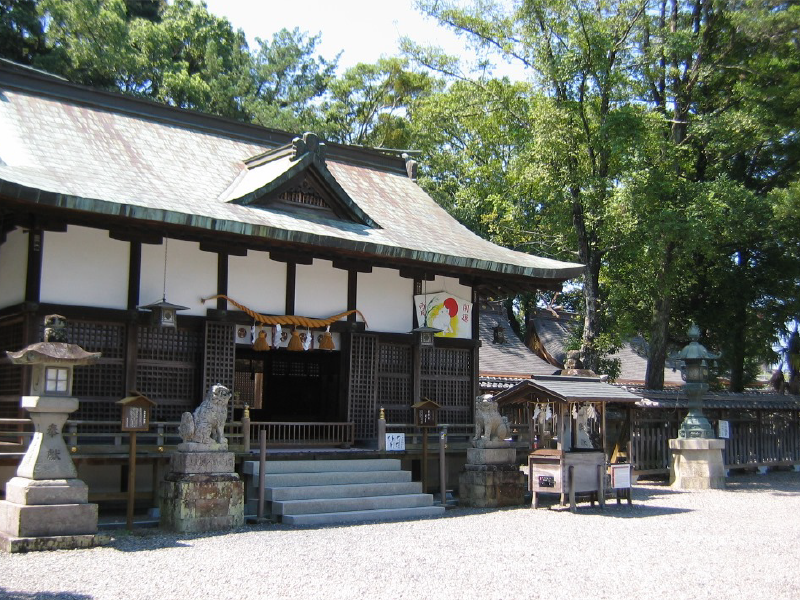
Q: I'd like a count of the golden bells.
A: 3